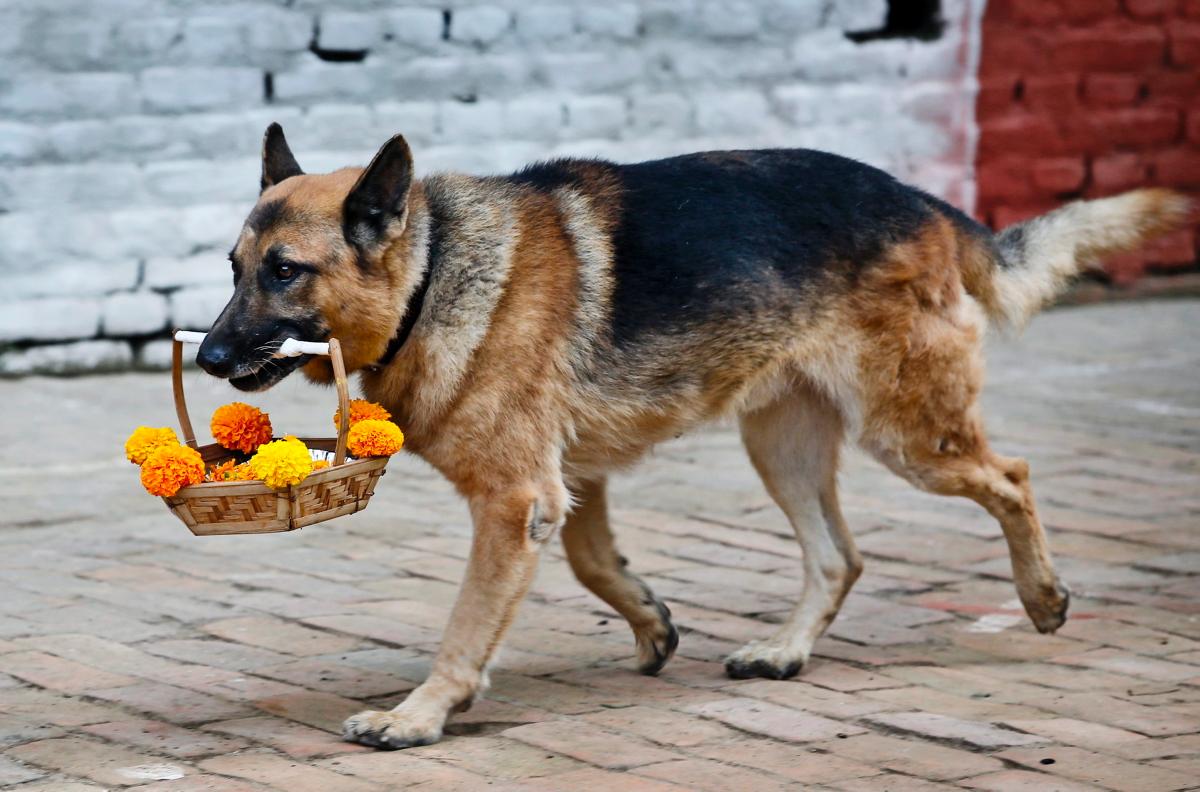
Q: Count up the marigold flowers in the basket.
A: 6